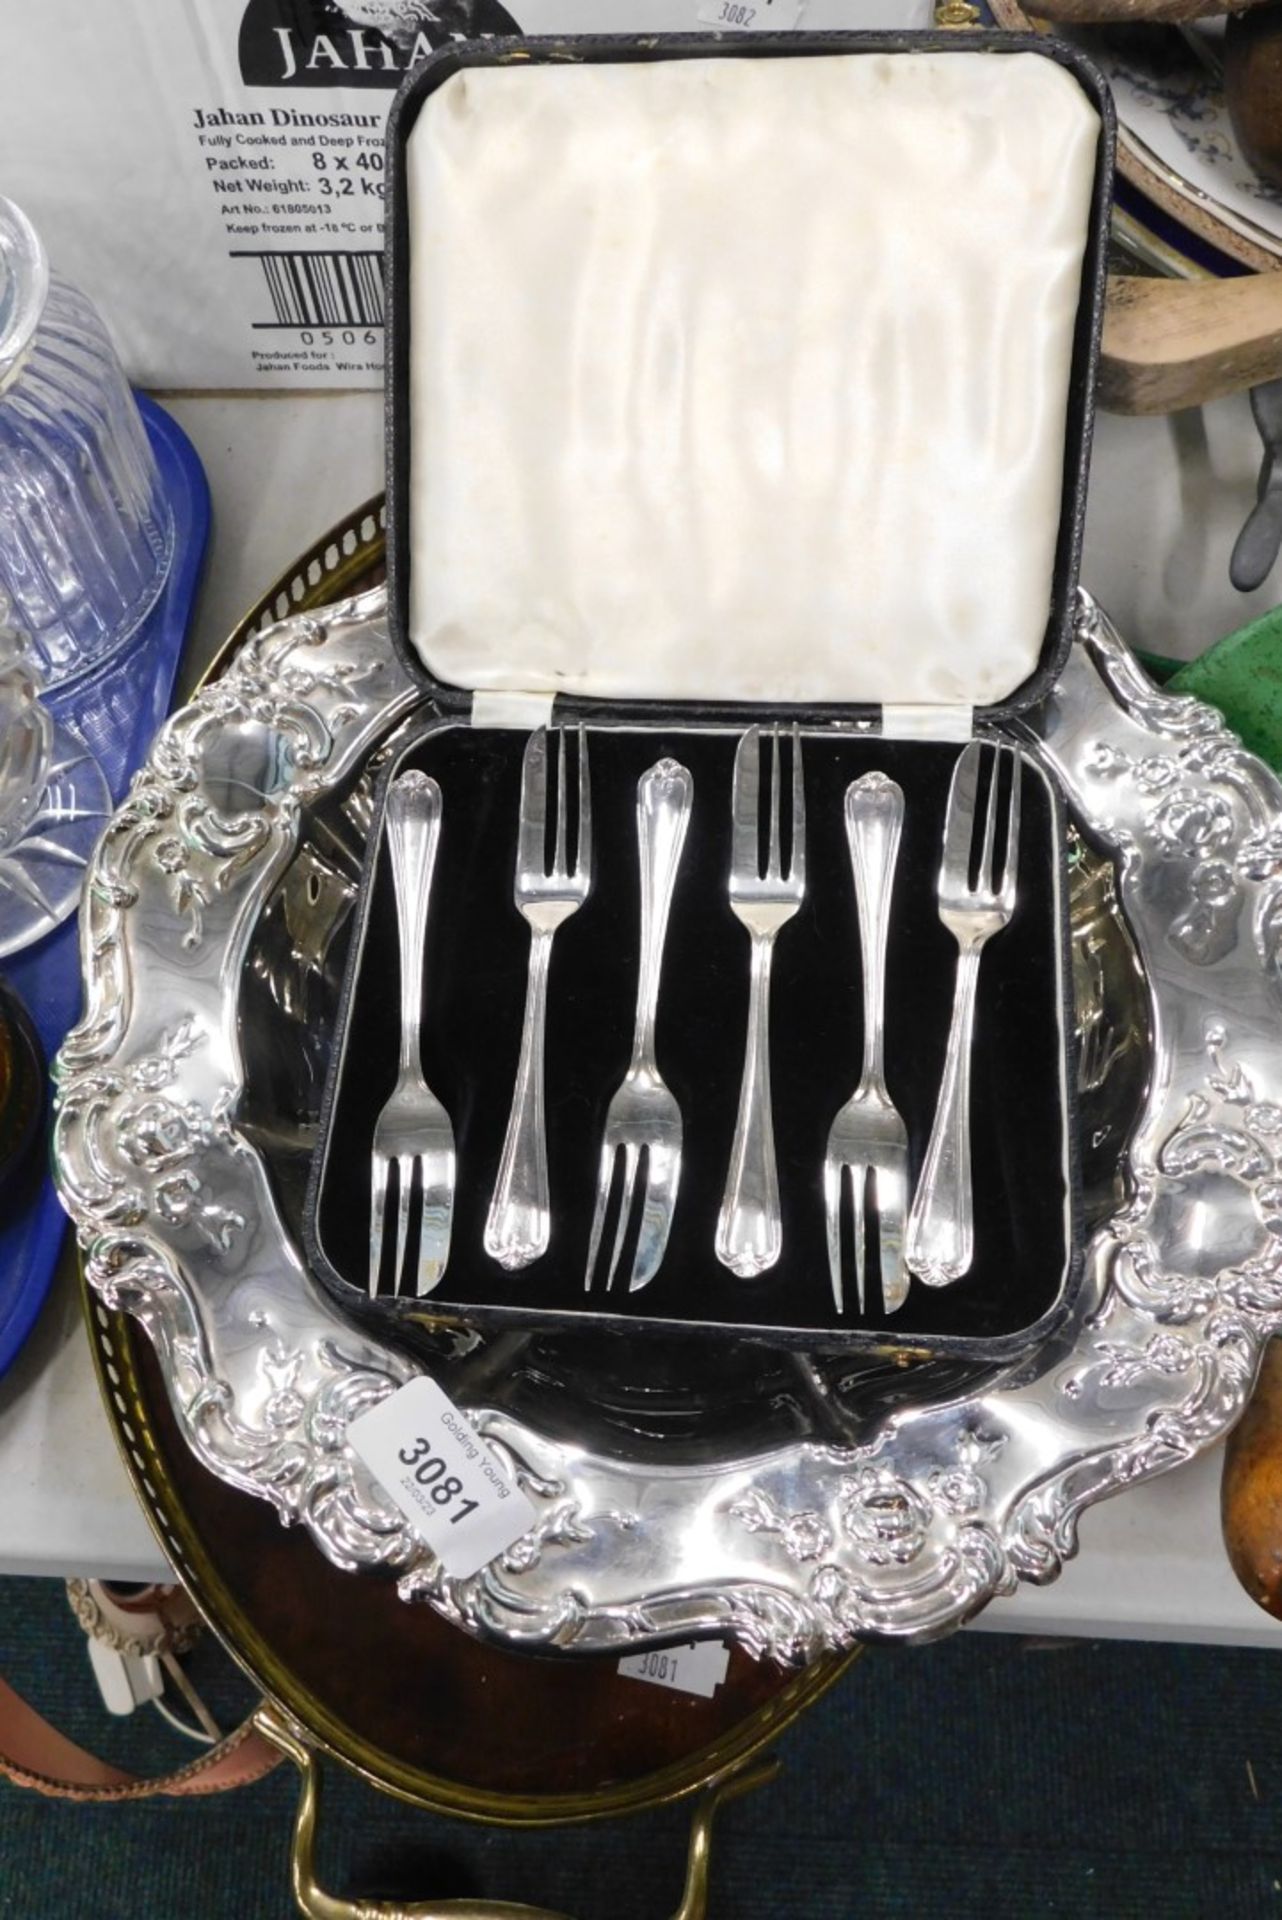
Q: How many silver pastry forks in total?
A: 6